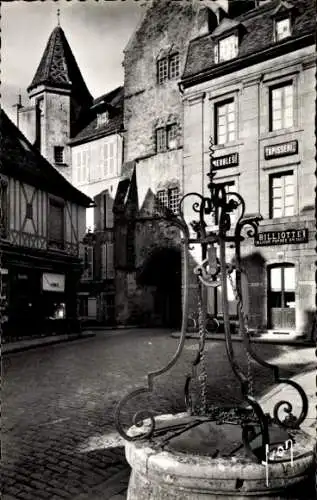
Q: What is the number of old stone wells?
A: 1